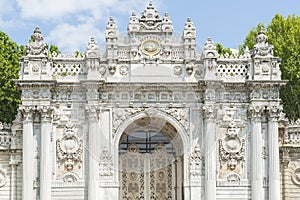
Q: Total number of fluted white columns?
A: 6